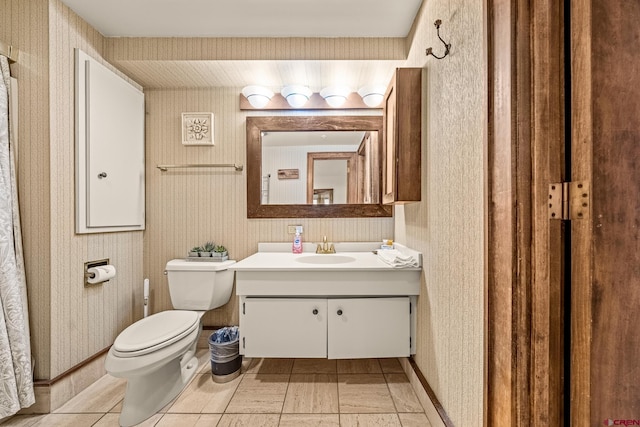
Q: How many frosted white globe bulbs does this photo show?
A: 4